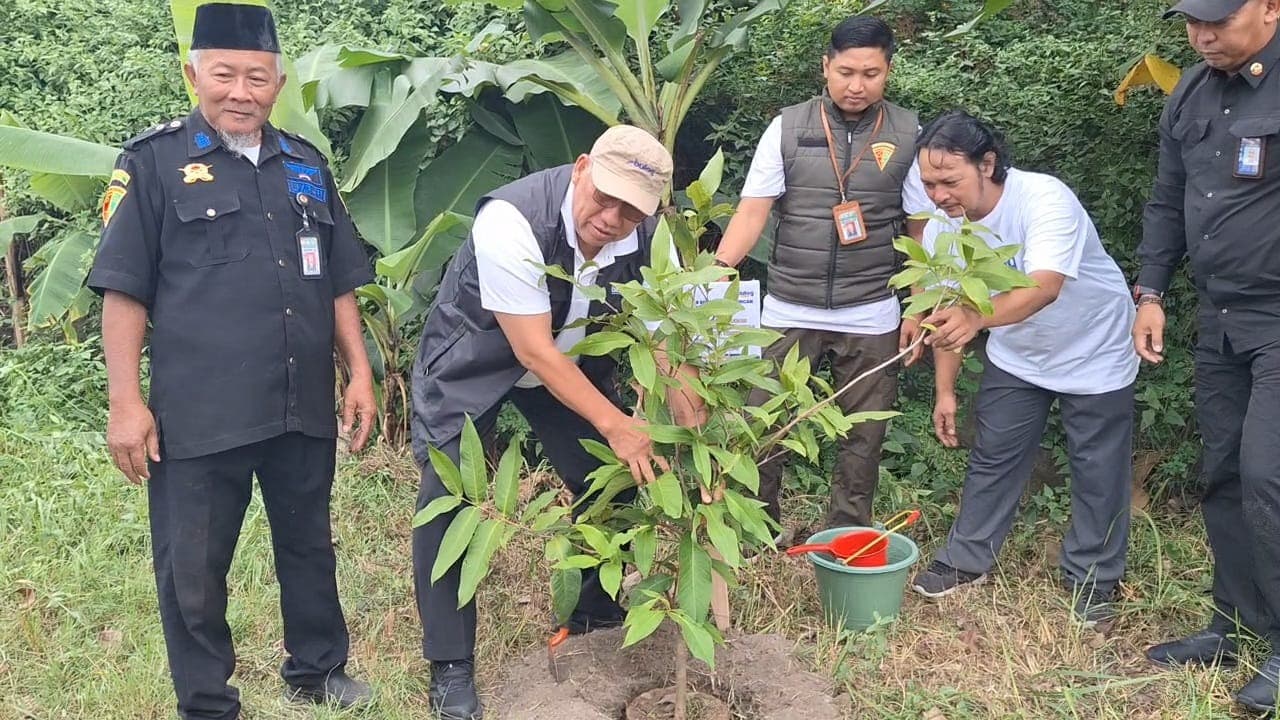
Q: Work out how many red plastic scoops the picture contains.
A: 1